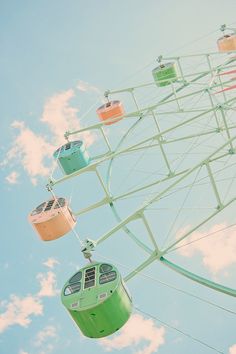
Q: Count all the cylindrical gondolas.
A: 6